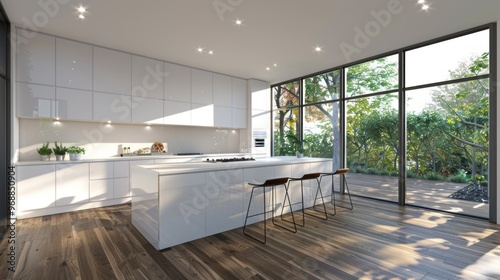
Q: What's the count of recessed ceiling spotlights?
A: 10